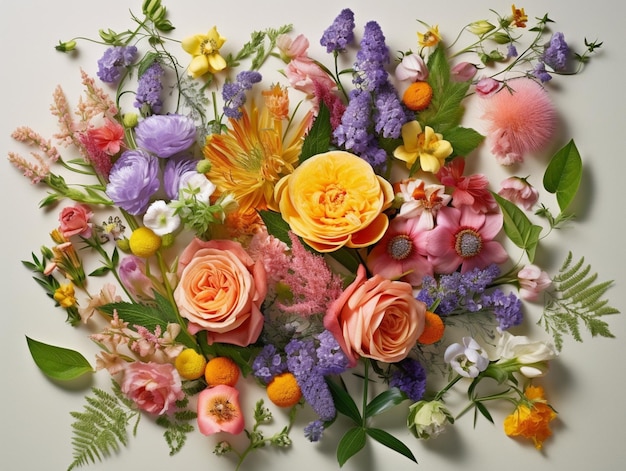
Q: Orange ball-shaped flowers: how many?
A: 4